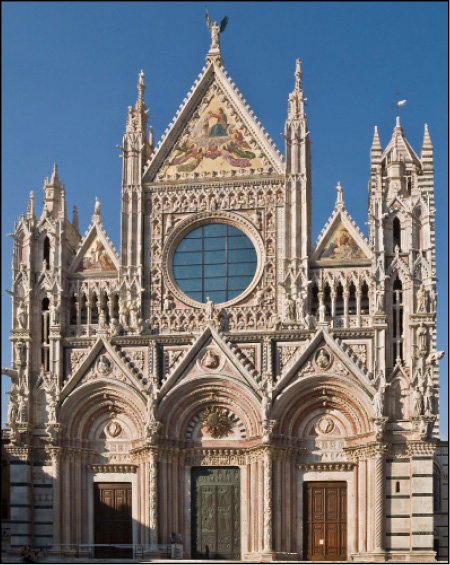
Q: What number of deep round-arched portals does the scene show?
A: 3